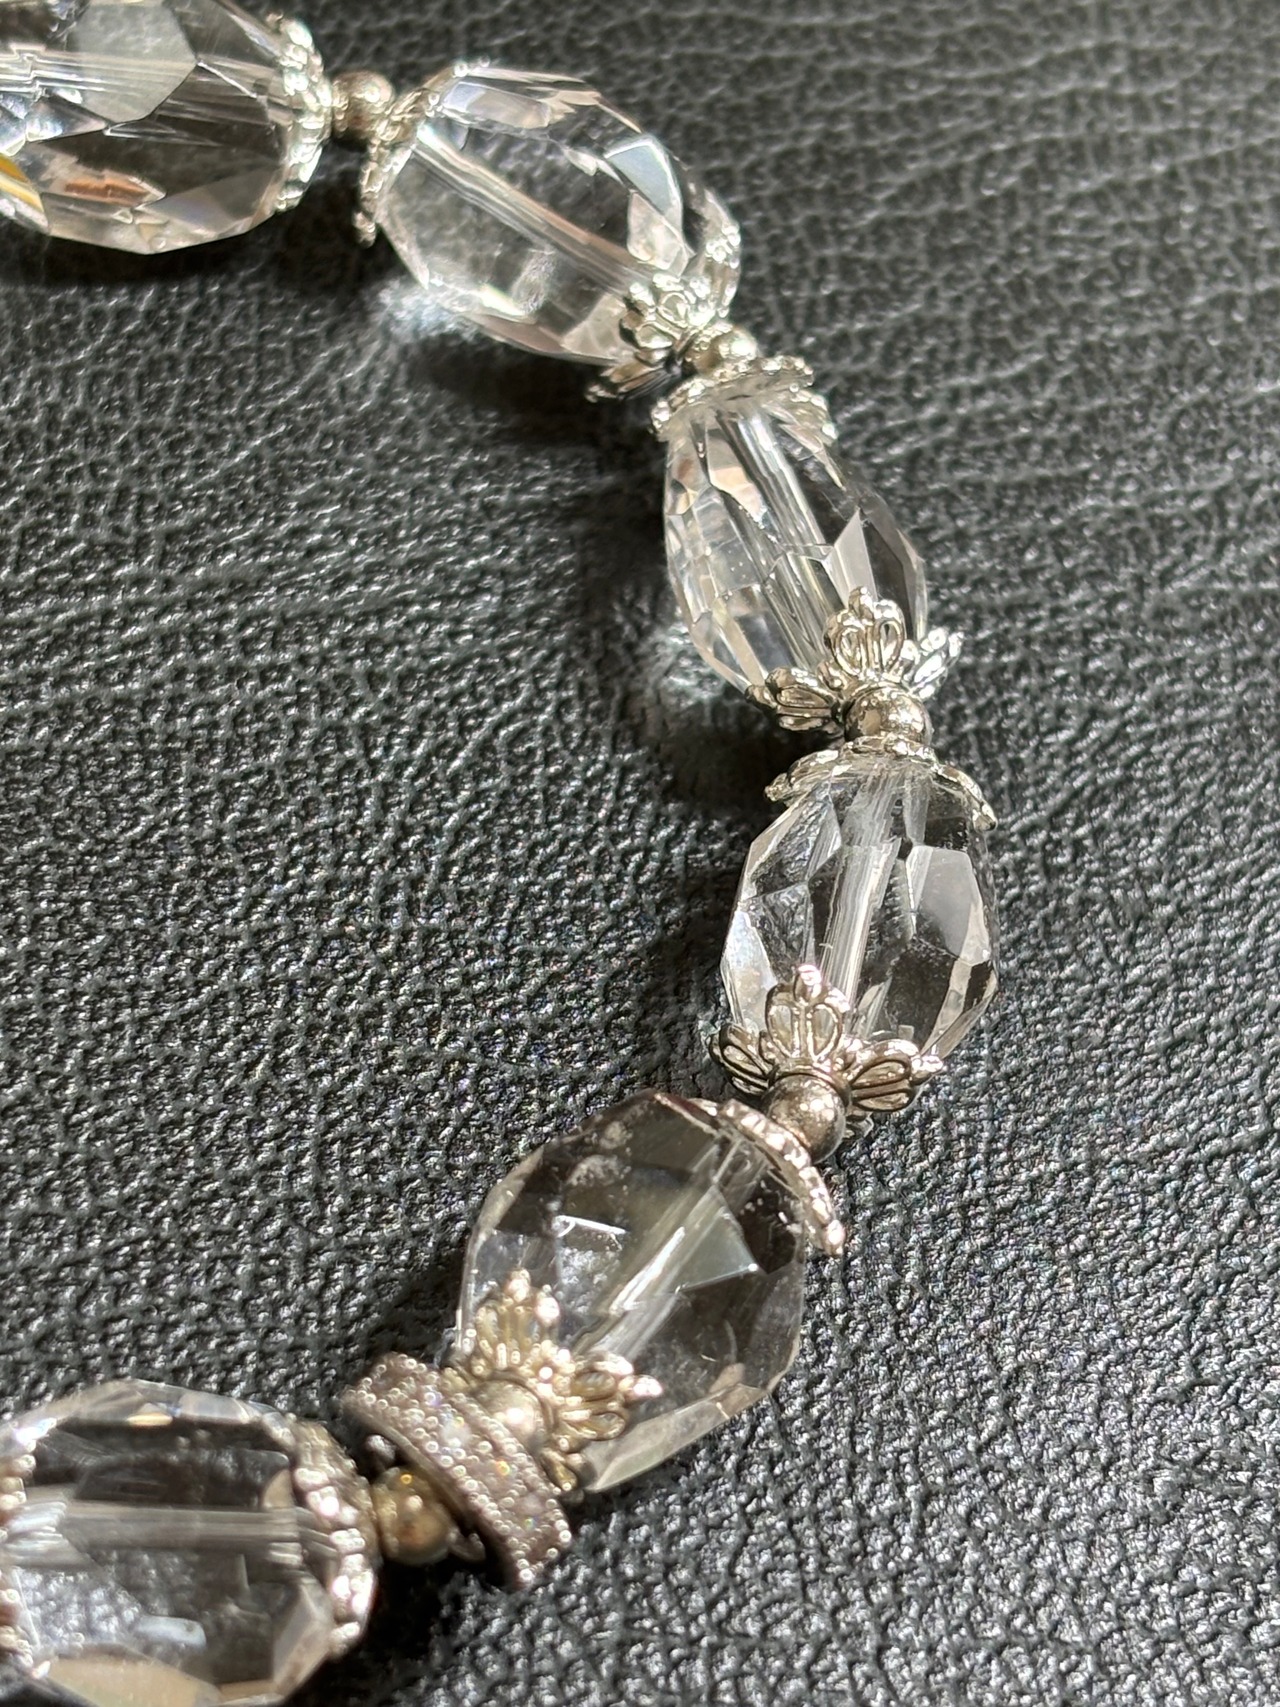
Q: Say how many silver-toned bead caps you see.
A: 11